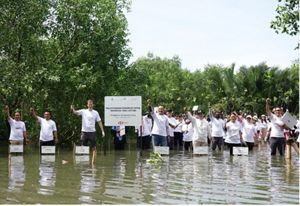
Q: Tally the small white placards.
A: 6